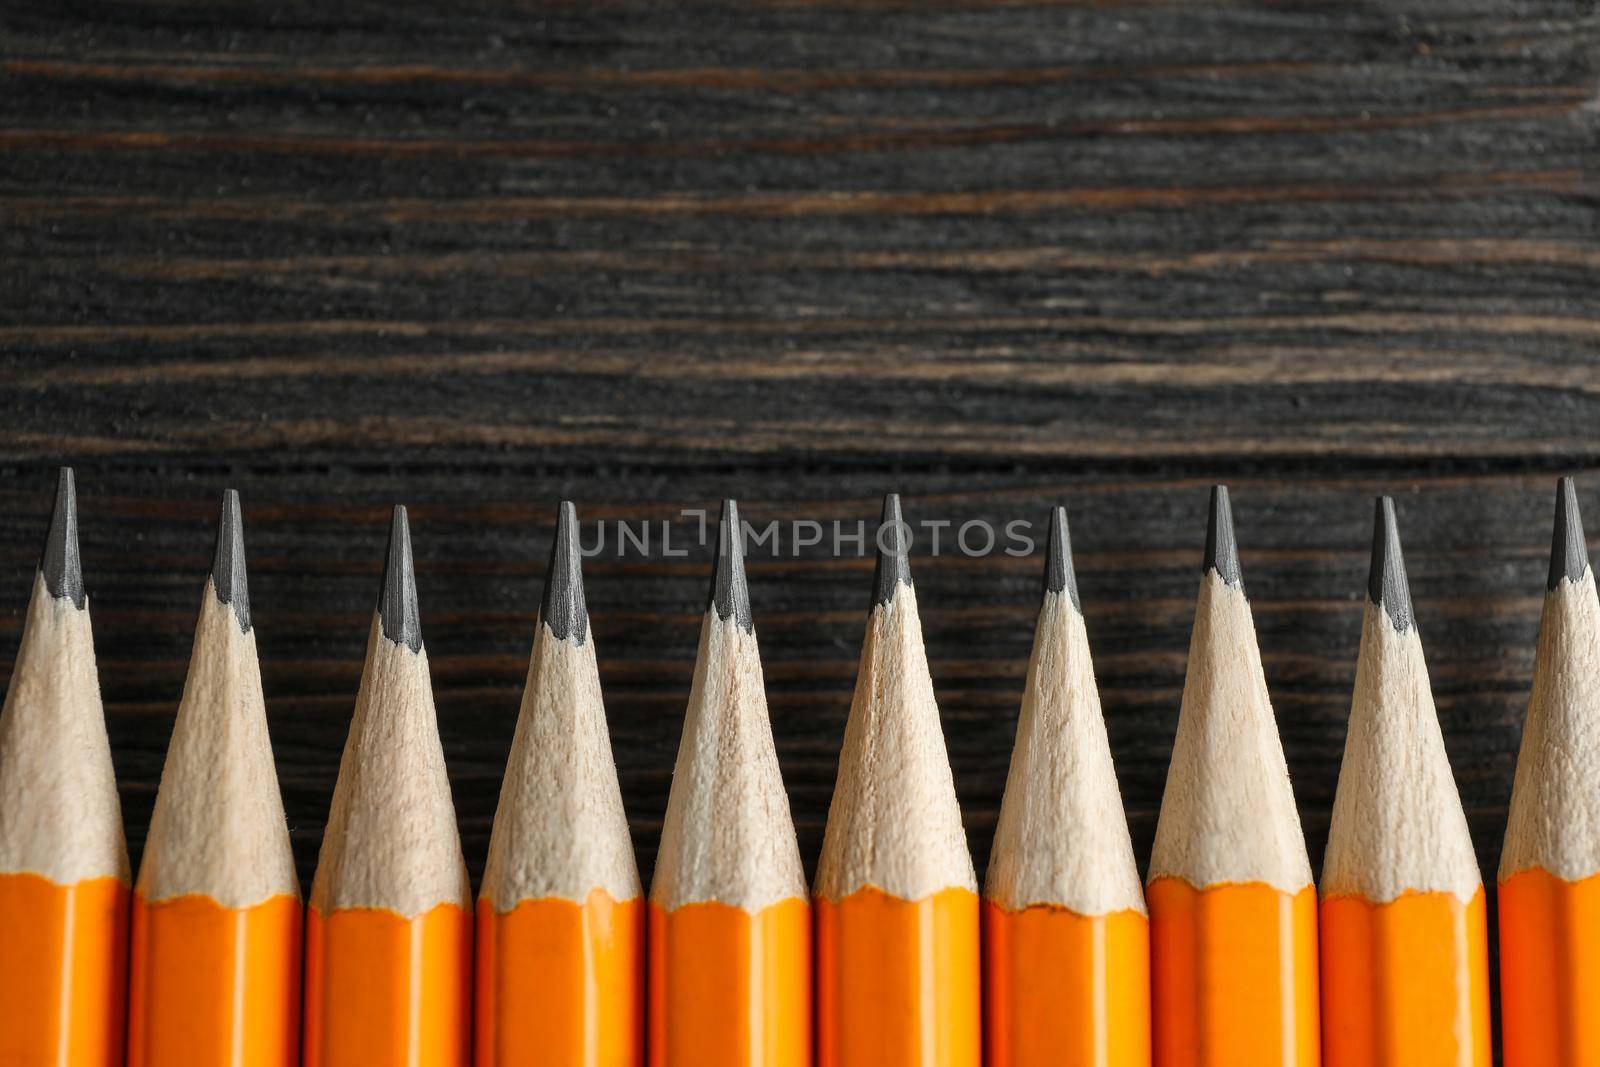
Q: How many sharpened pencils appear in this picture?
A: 10